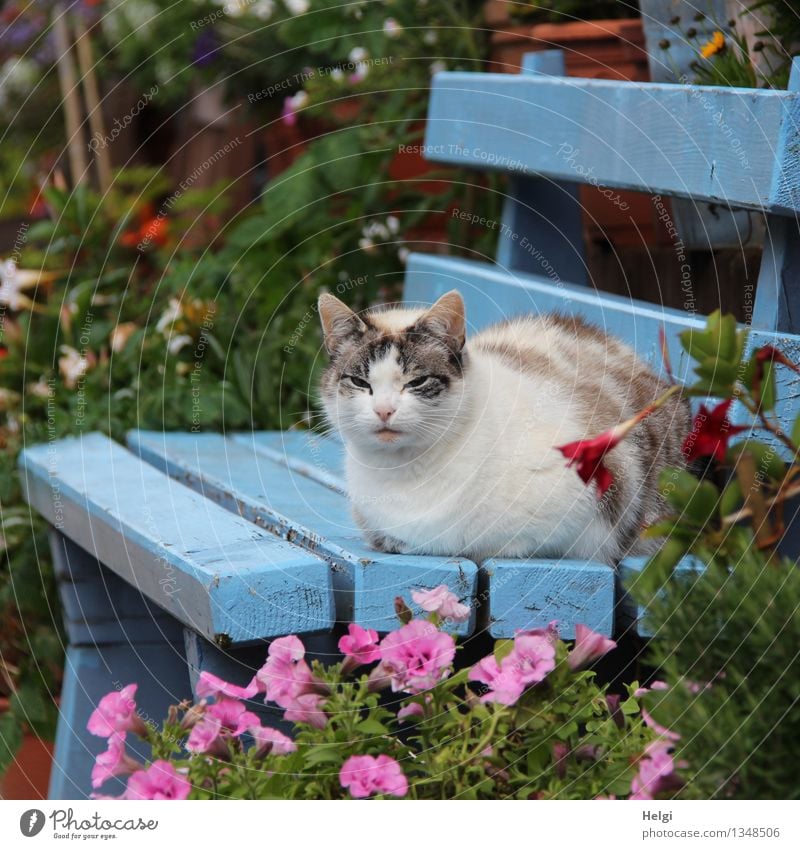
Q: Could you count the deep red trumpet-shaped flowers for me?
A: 2